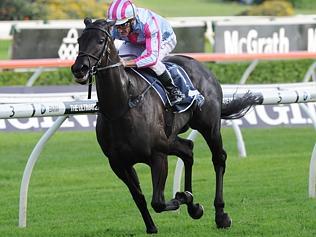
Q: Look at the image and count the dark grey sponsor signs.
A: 2